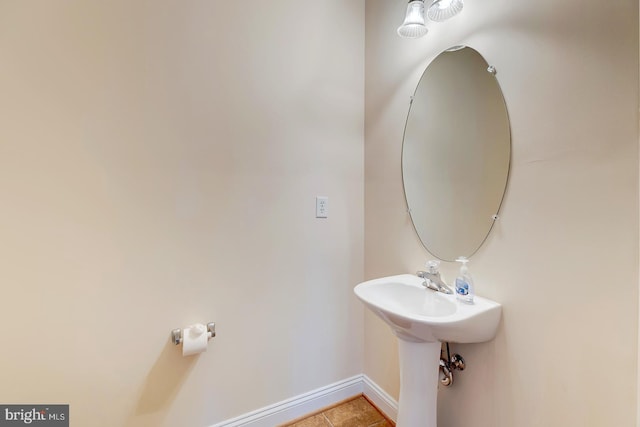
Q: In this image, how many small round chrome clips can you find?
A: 4